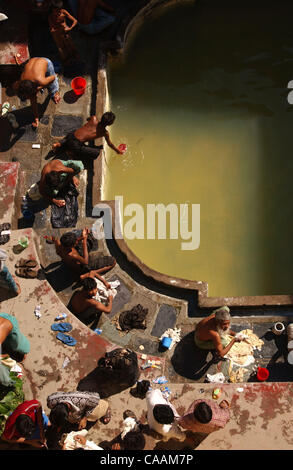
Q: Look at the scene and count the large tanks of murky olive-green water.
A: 1